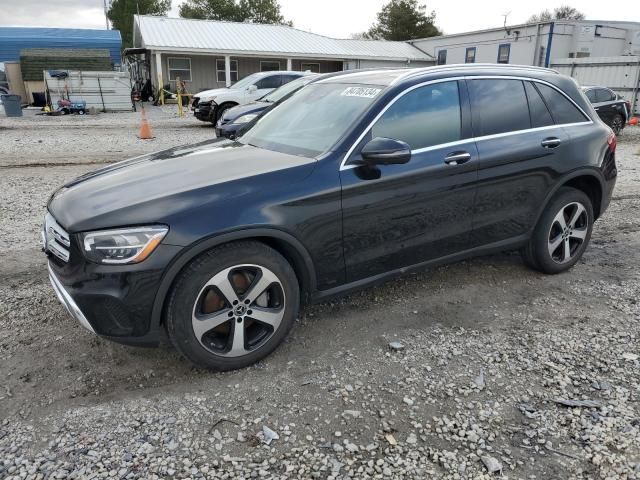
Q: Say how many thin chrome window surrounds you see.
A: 1